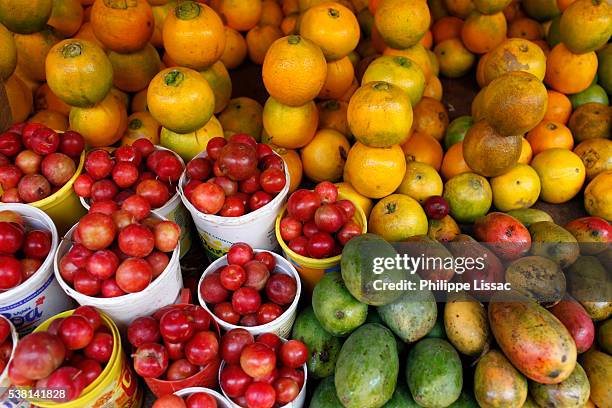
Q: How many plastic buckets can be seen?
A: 12